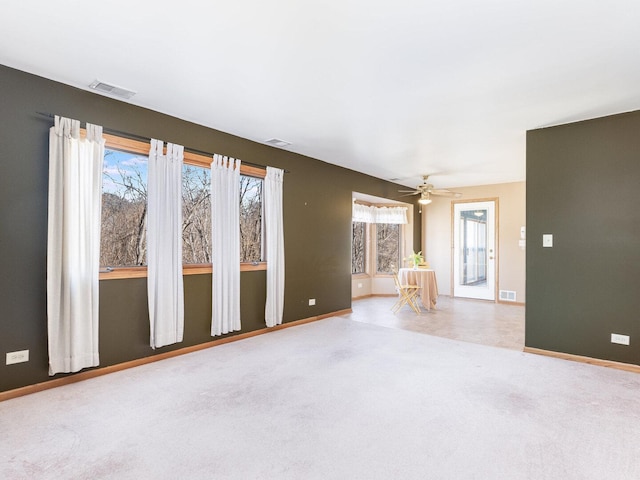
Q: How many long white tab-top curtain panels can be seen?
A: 4